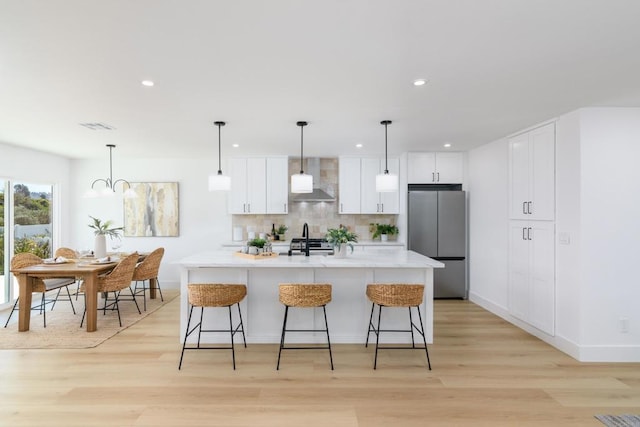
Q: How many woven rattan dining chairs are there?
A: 4